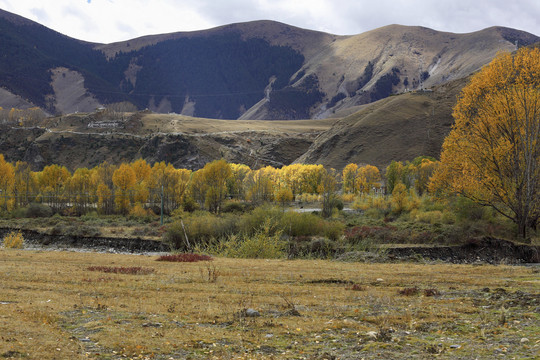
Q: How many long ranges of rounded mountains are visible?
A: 1